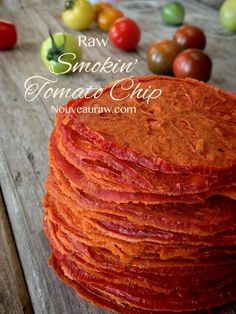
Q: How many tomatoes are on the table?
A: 11